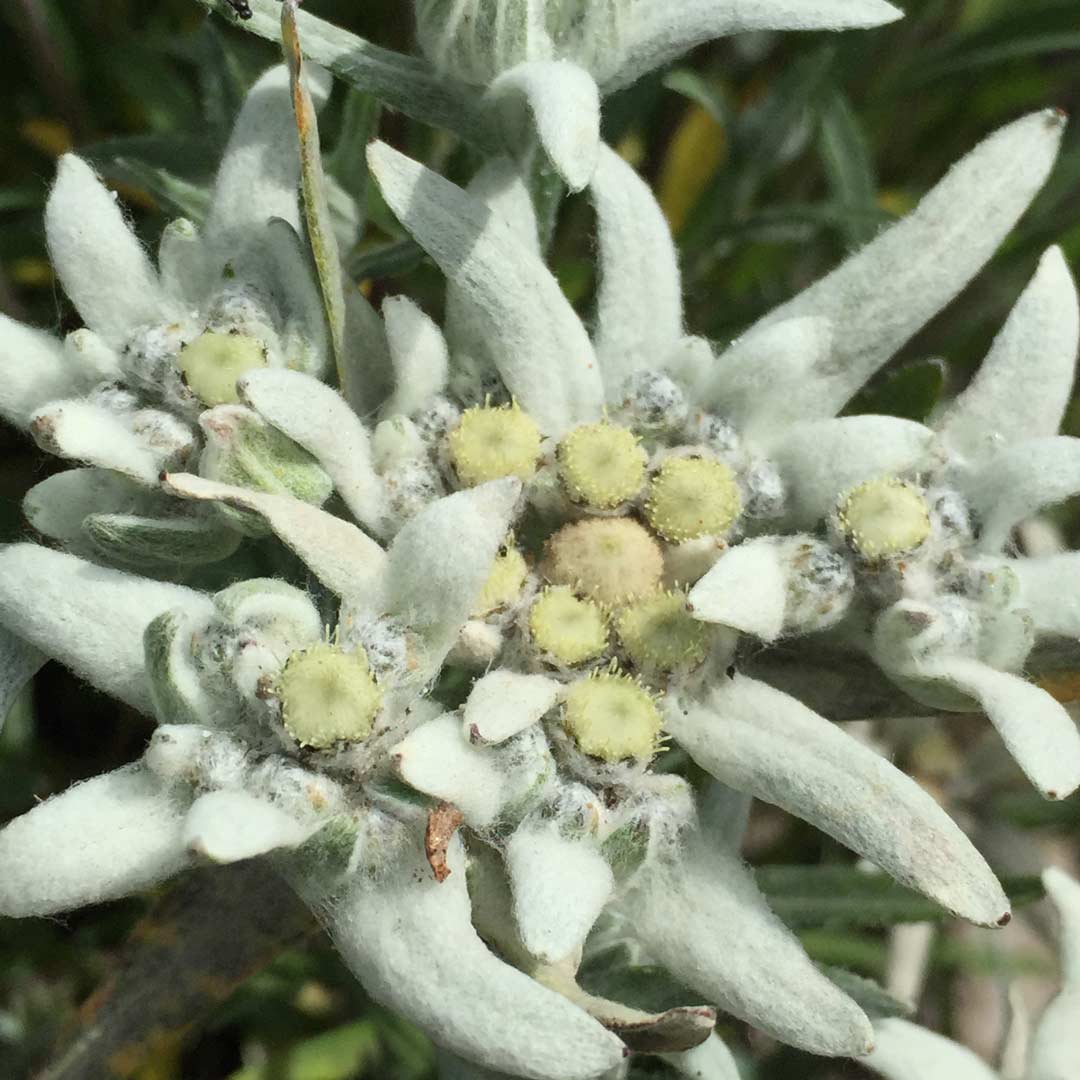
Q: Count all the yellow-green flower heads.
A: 10